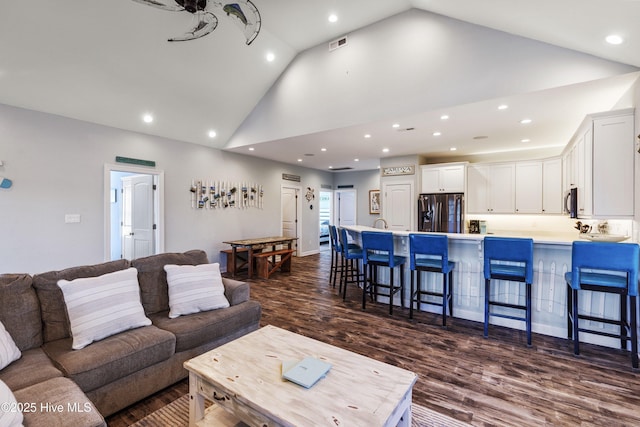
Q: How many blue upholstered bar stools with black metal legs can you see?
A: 6